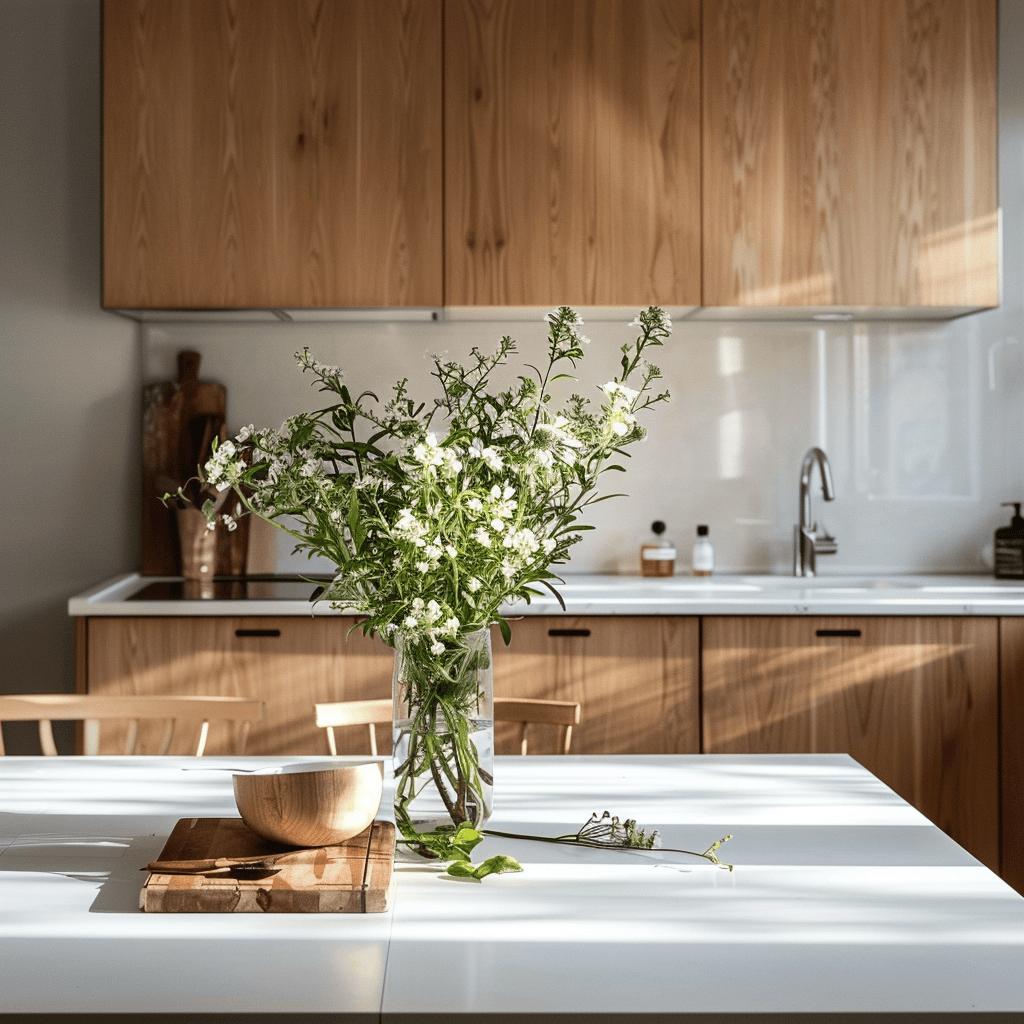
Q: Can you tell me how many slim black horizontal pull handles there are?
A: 3